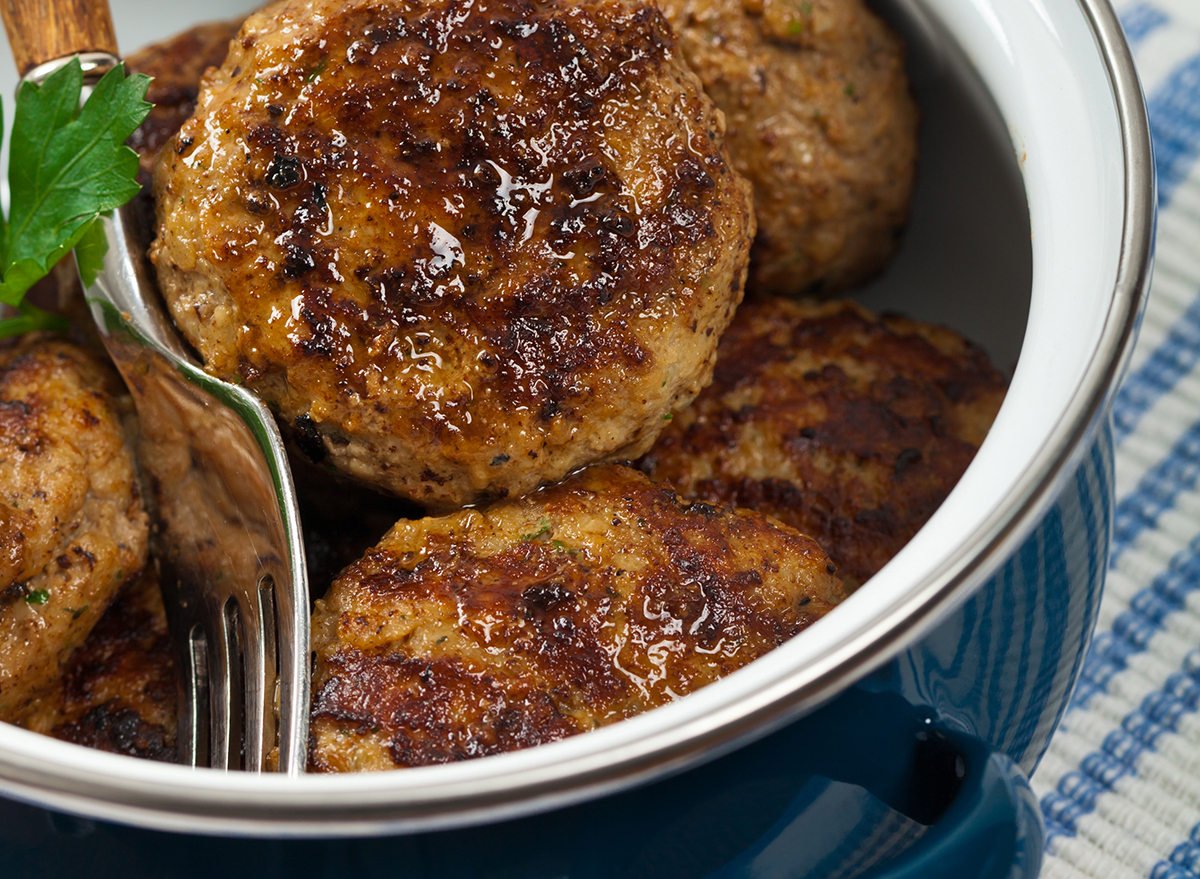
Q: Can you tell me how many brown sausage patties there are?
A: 7